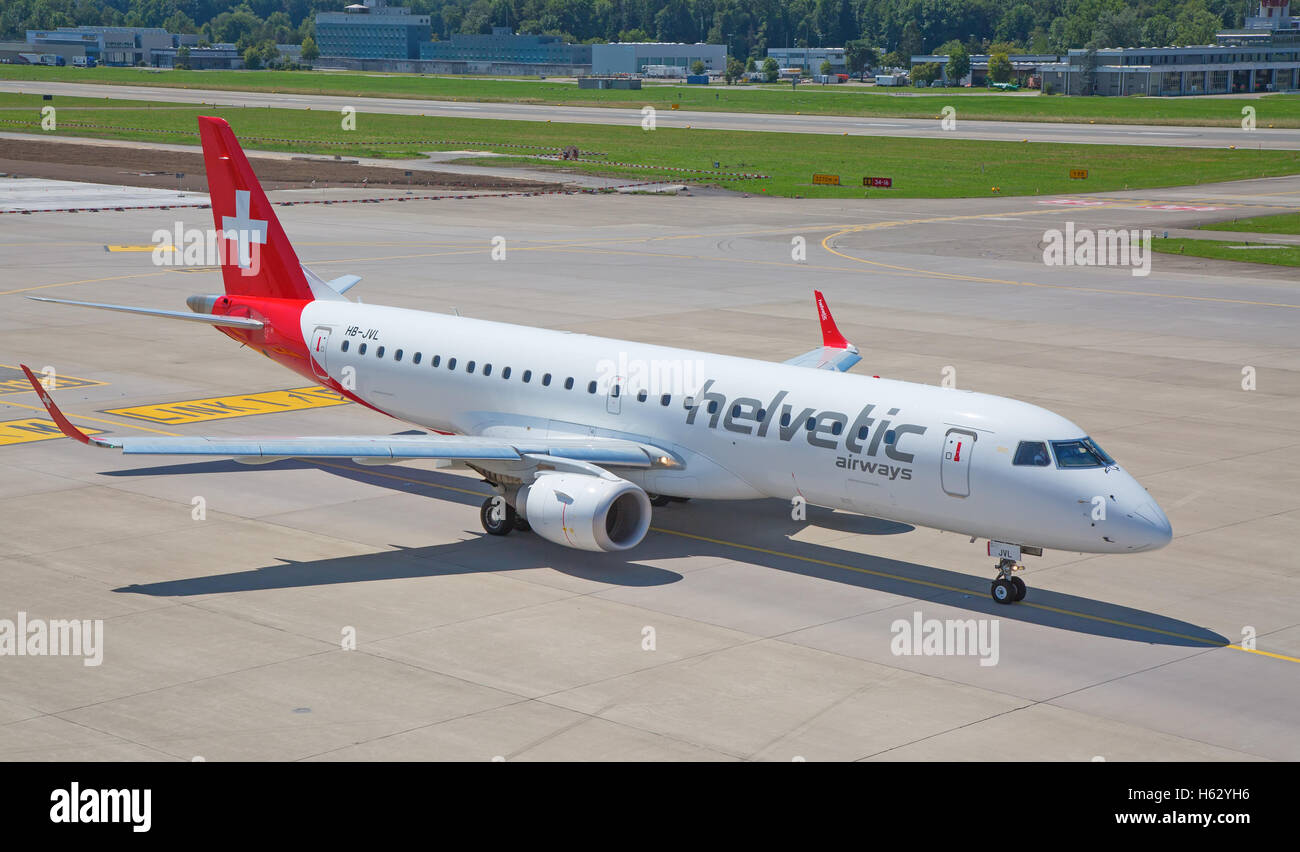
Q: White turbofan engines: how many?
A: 1